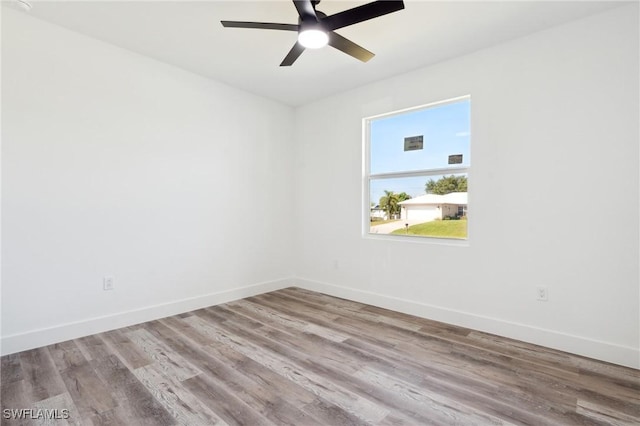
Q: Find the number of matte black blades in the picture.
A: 5